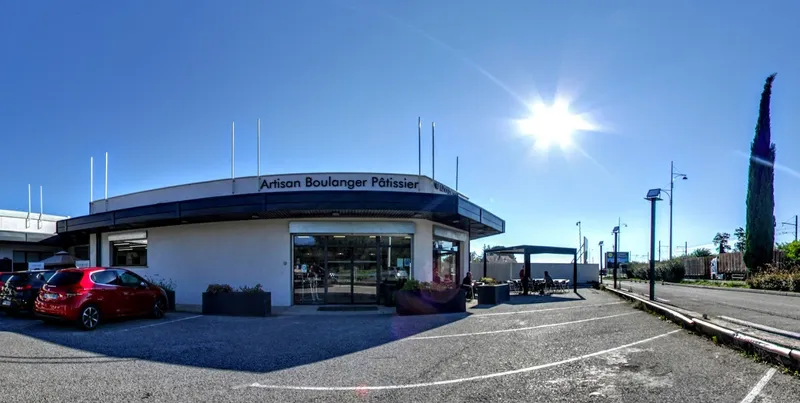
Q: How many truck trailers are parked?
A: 2